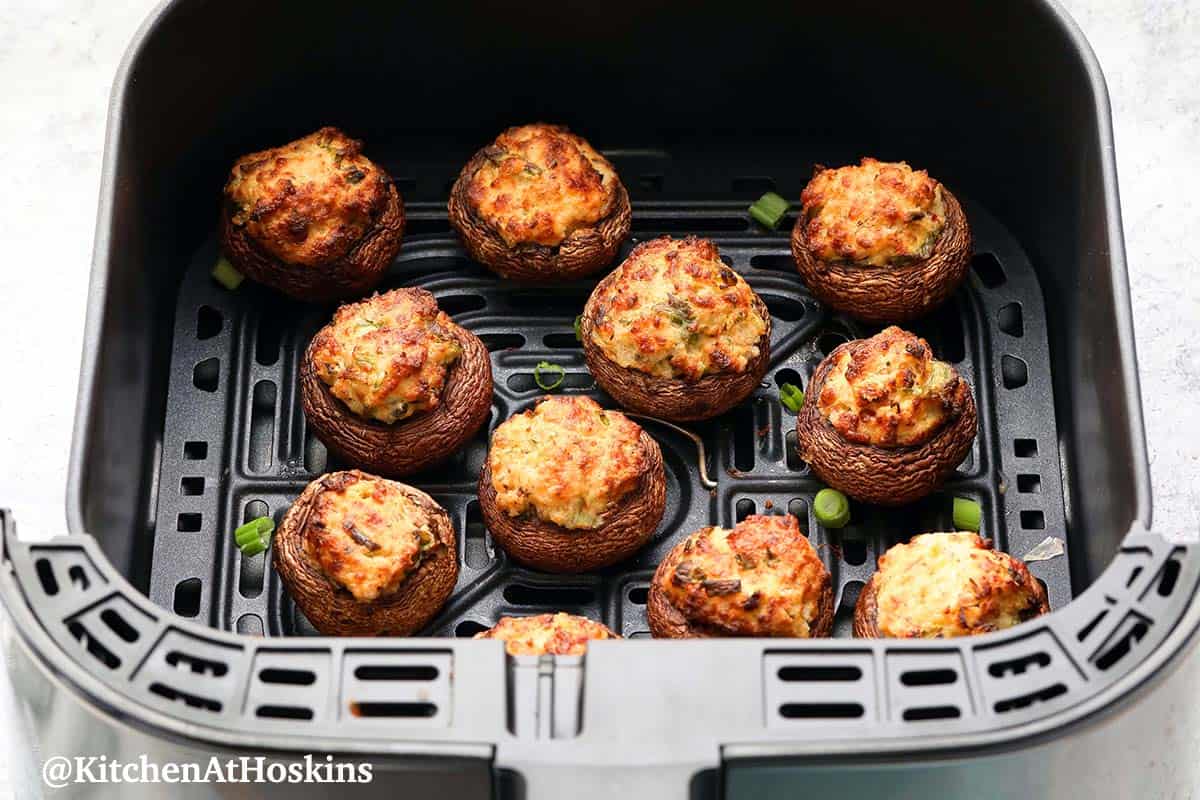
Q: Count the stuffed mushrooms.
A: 11